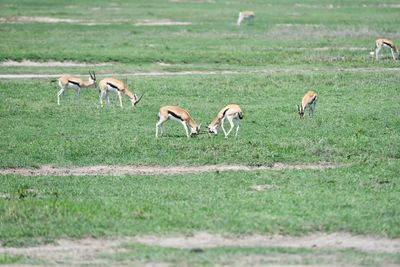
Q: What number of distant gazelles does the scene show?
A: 2